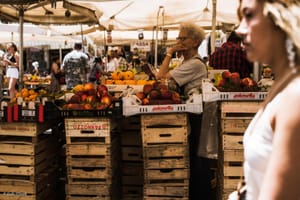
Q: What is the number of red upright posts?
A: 3